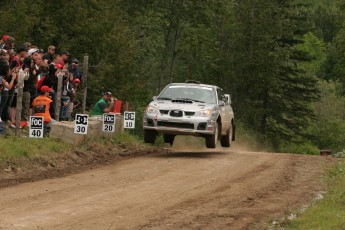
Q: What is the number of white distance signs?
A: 4